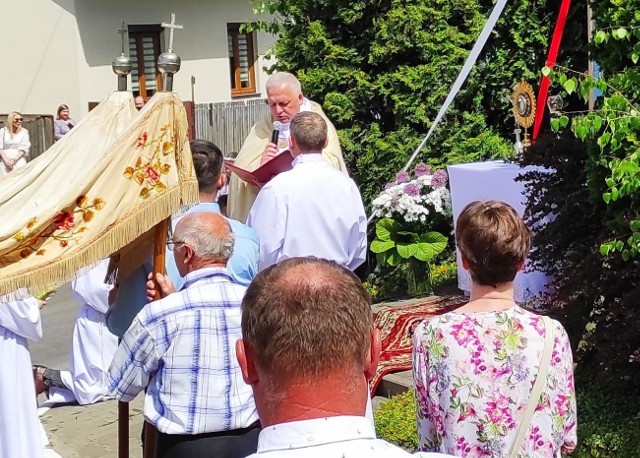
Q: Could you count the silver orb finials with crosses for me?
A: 2